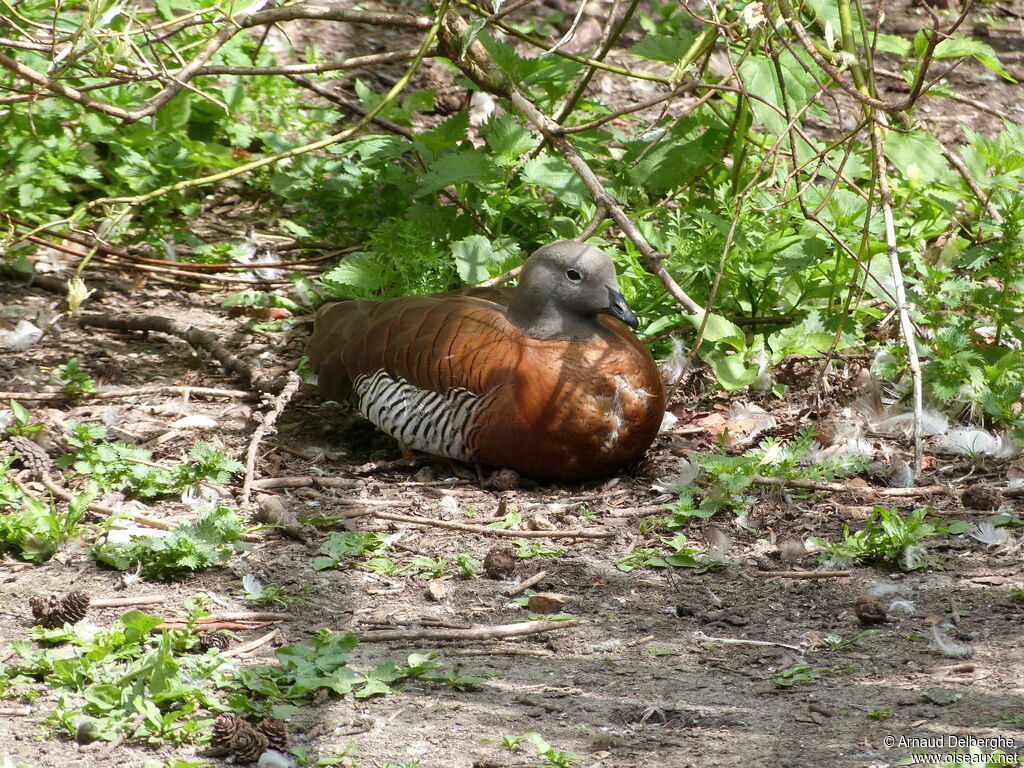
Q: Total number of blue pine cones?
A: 0